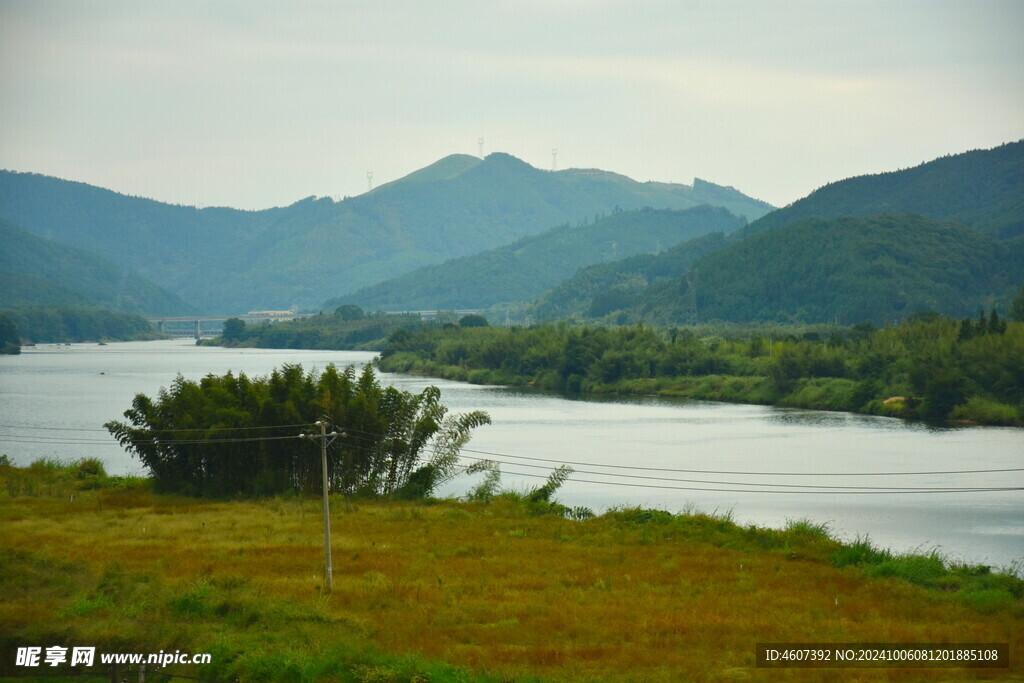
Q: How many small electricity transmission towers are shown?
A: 3